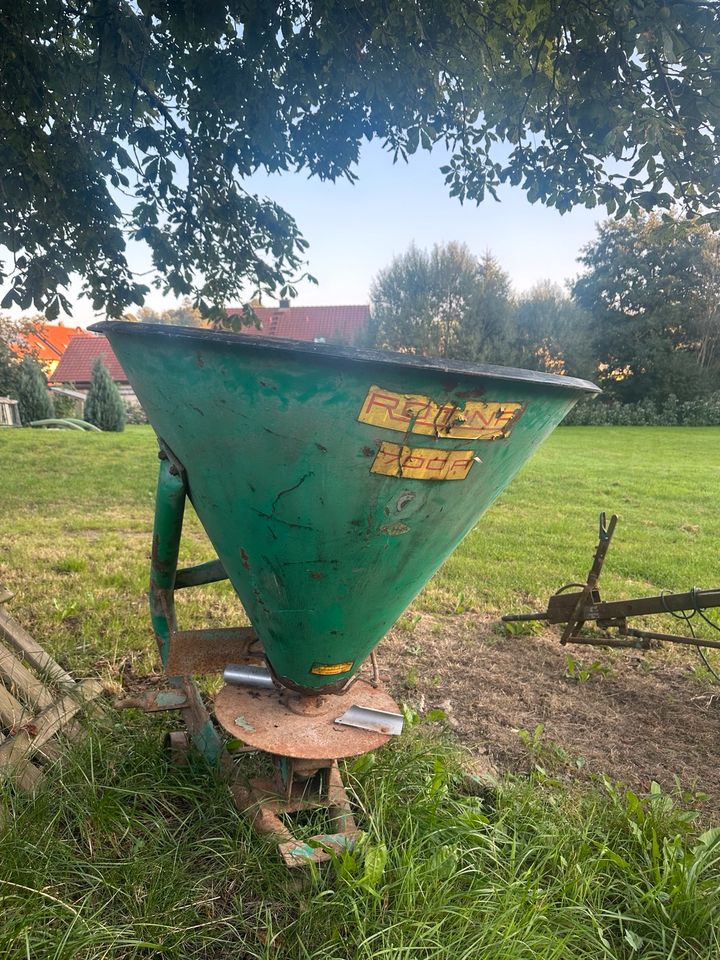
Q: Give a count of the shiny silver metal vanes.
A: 2